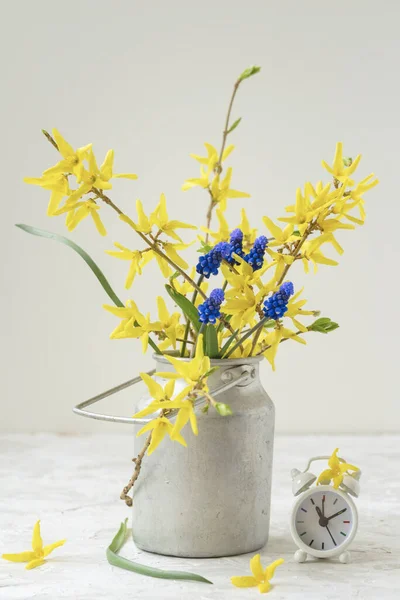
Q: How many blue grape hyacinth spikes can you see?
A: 5